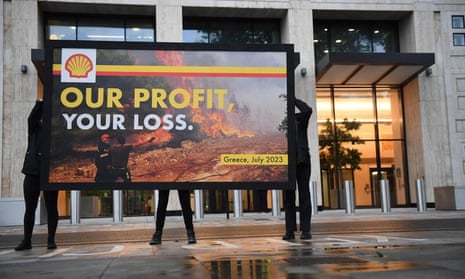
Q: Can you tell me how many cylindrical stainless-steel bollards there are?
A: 10